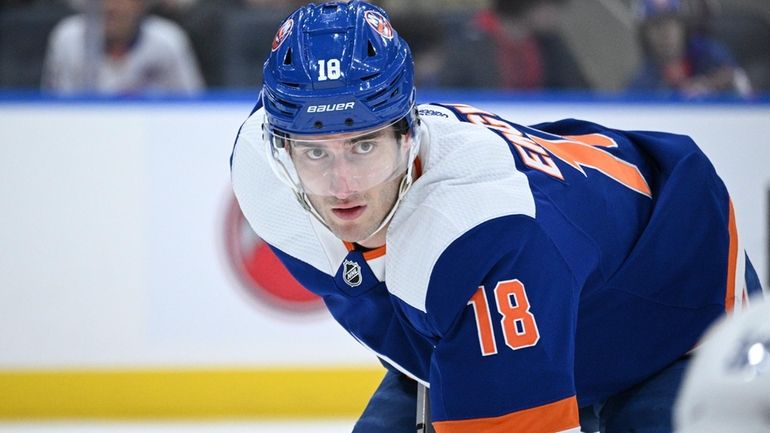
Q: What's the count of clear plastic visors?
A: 1